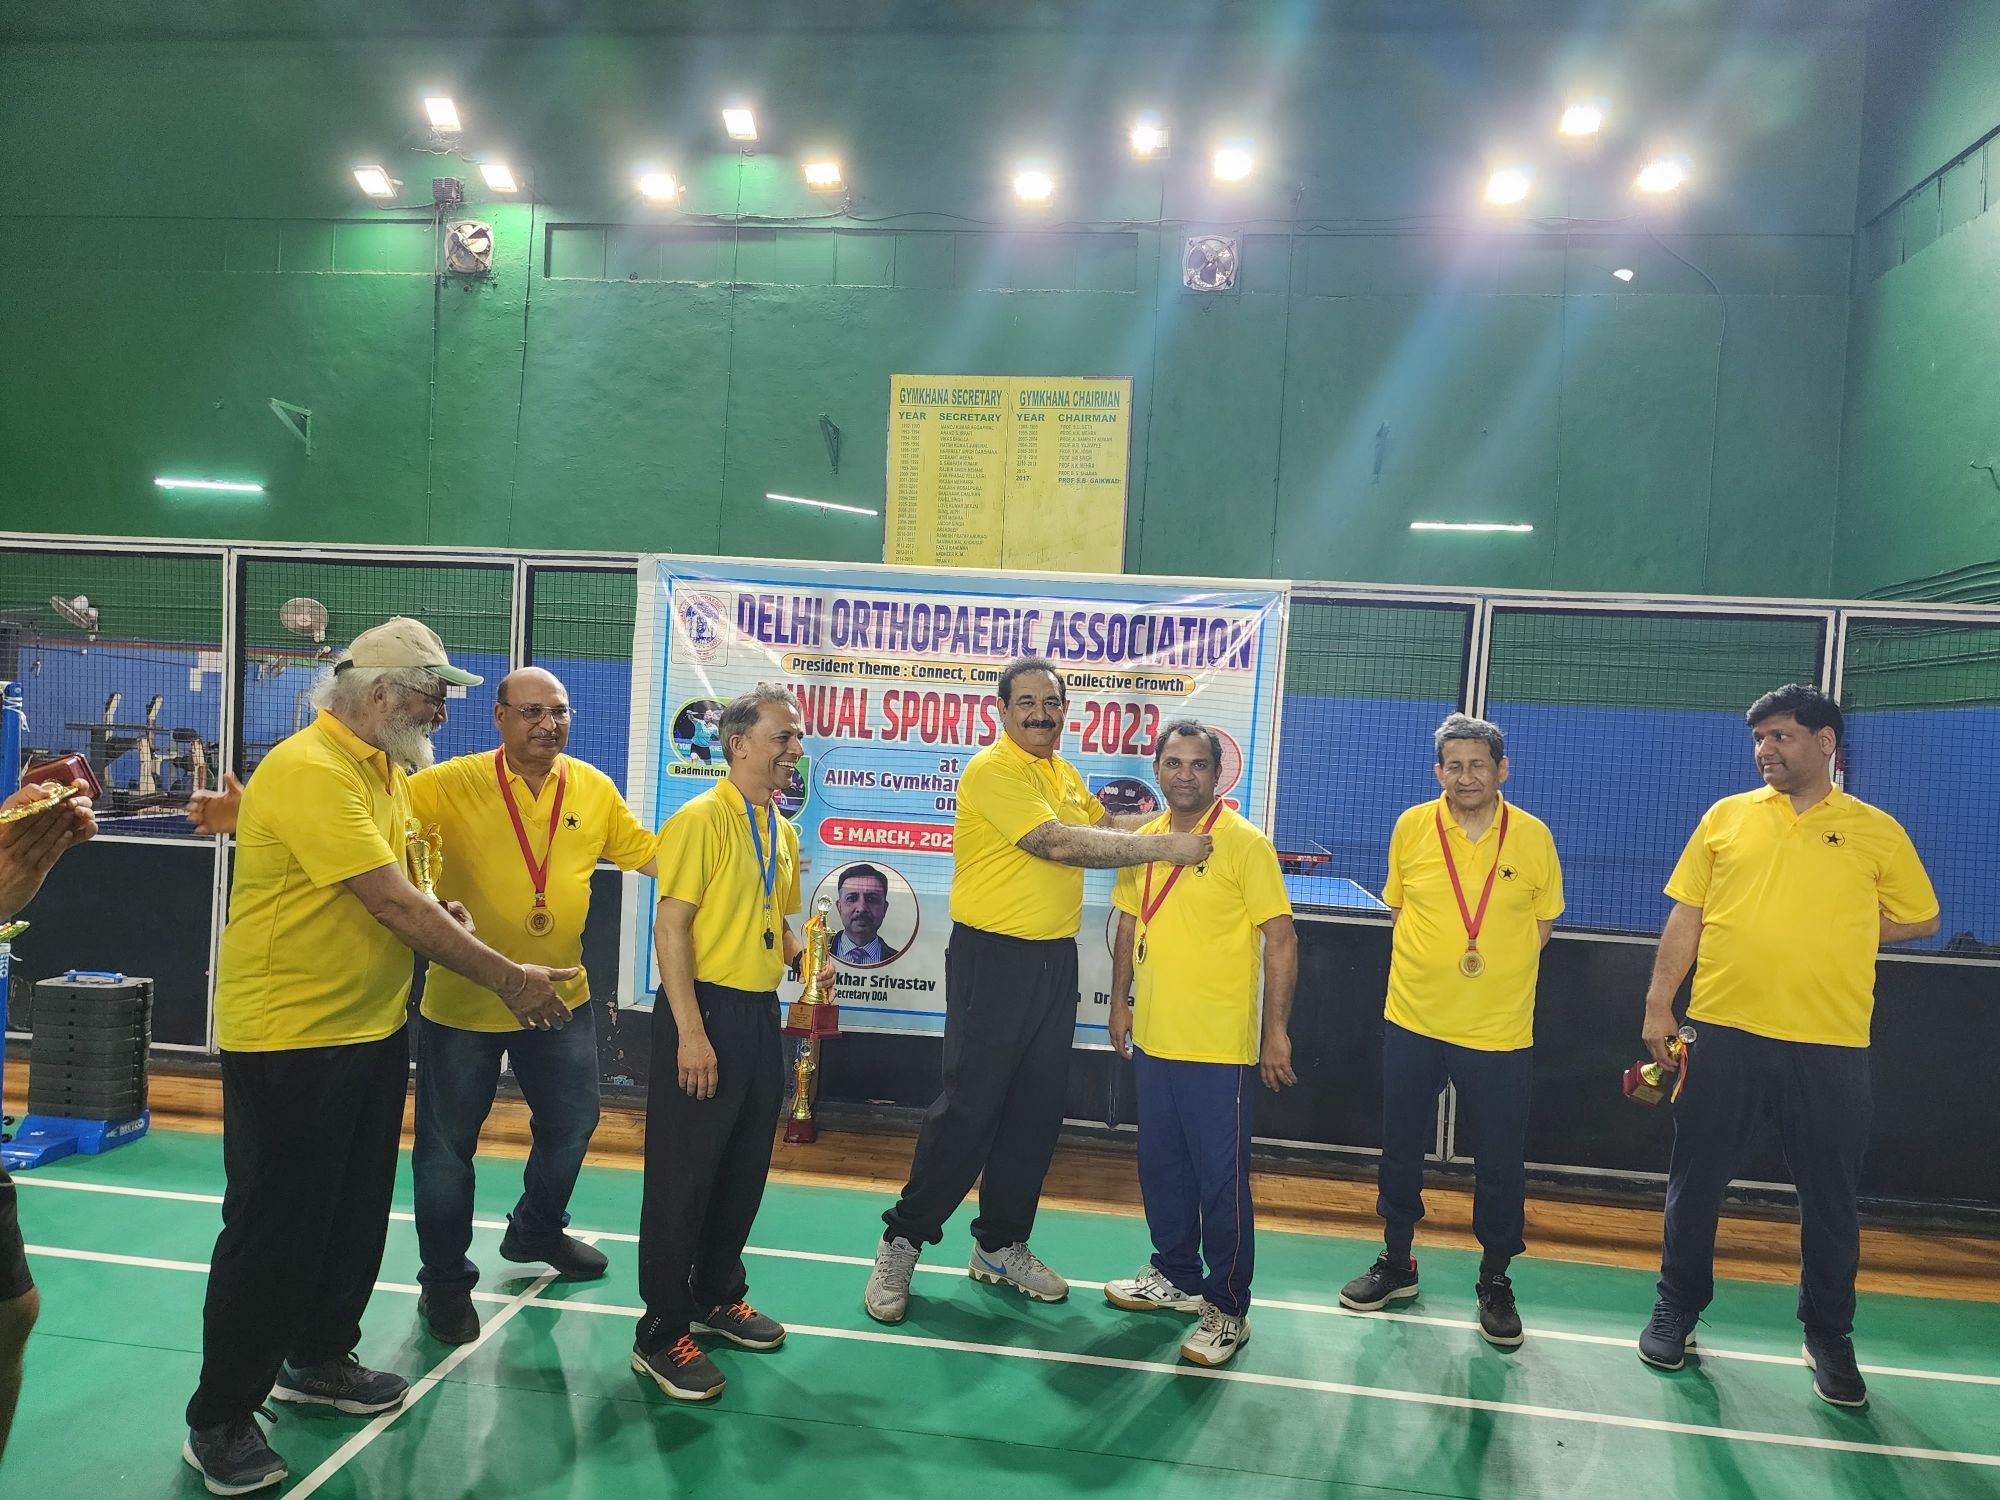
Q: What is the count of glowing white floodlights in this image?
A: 12